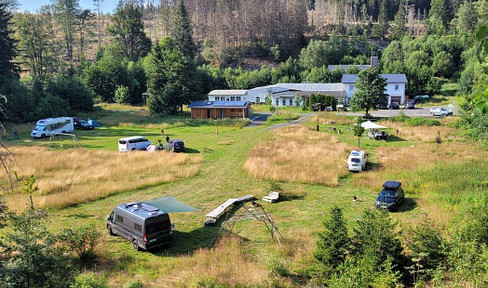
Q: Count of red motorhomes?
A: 0